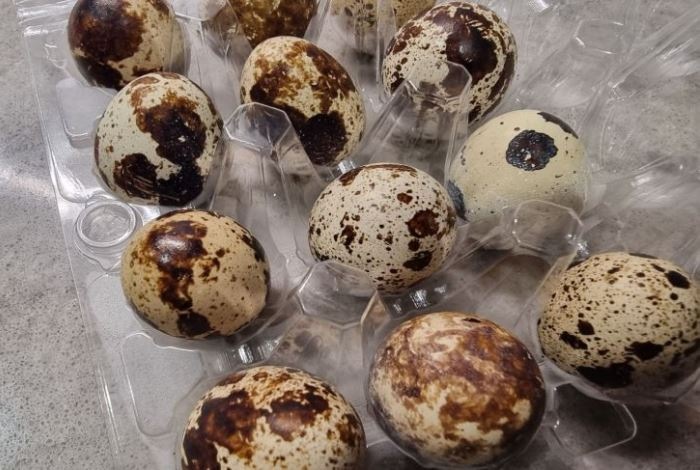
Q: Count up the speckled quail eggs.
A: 12